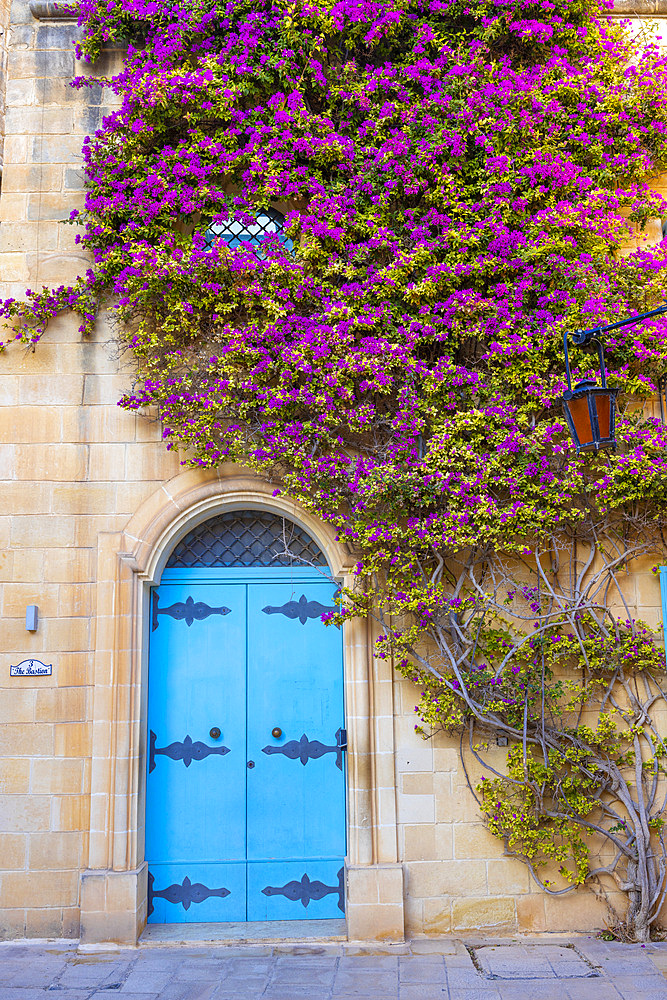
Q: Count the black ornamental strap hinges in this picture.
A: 6